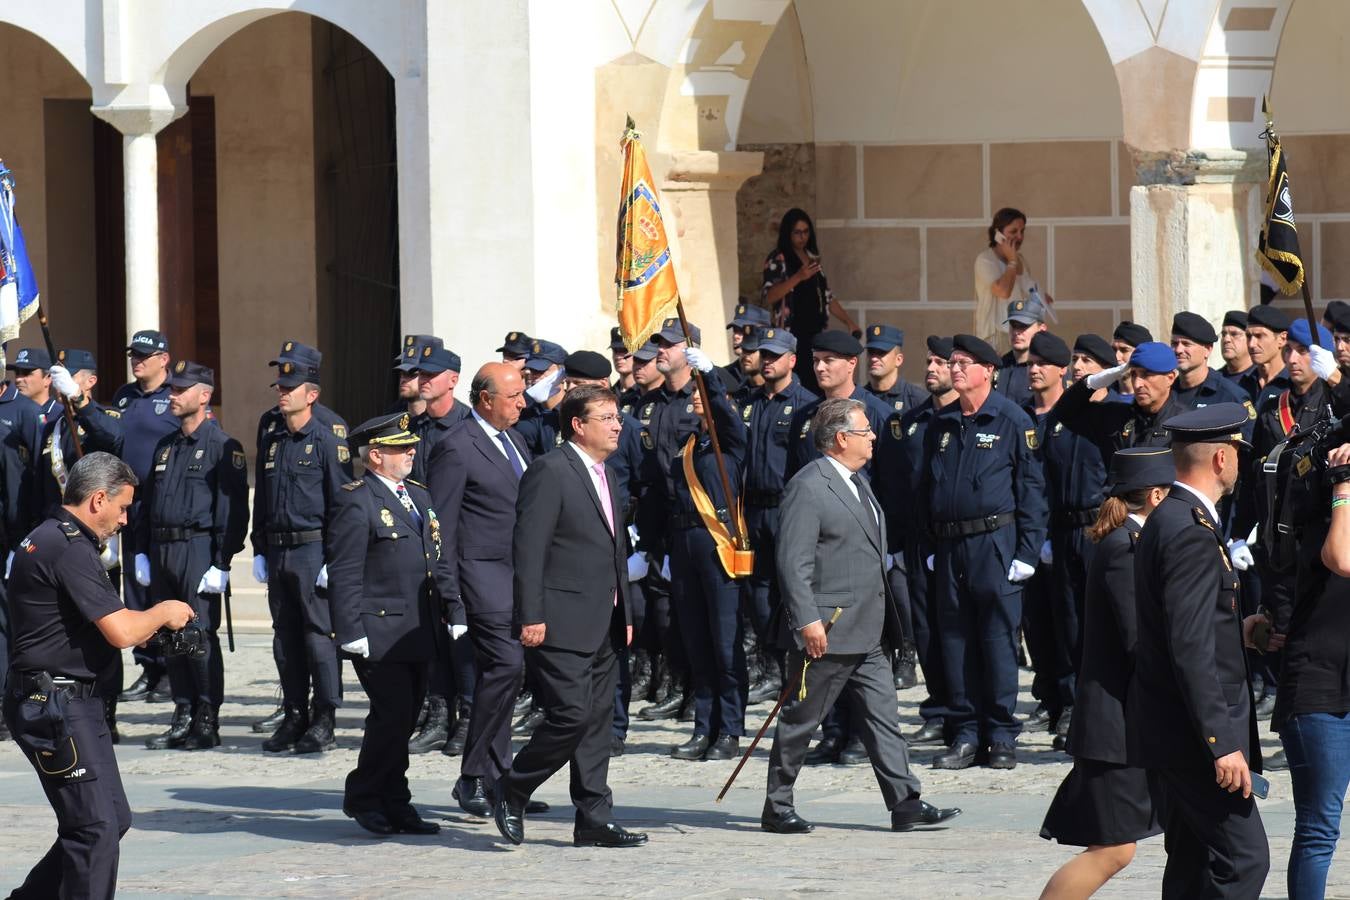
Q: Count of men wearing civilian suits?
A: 3